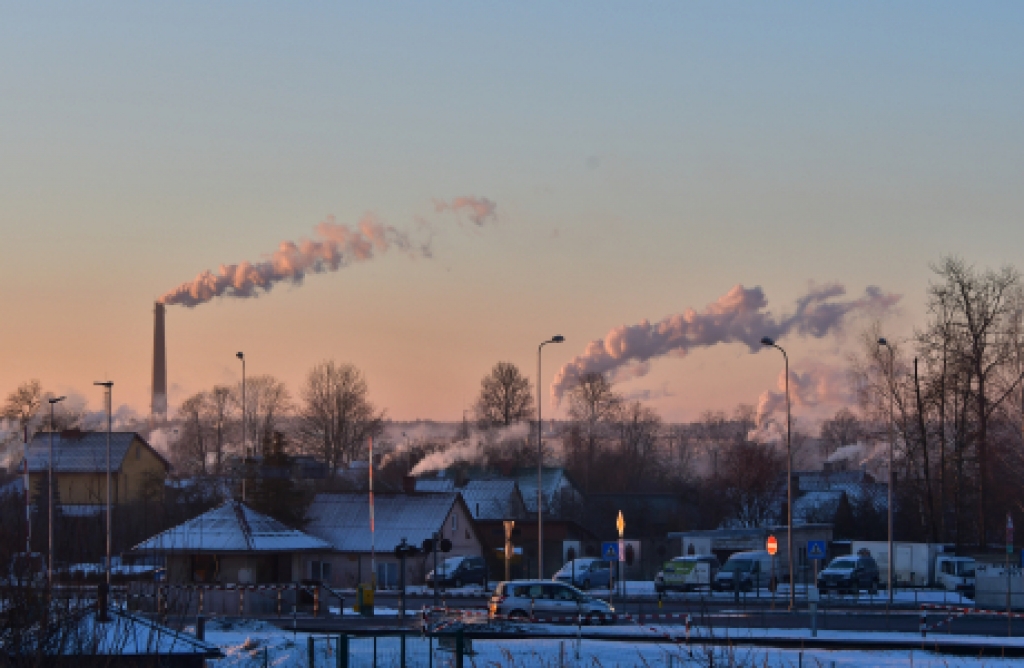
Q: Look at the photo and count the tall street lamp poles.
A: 6